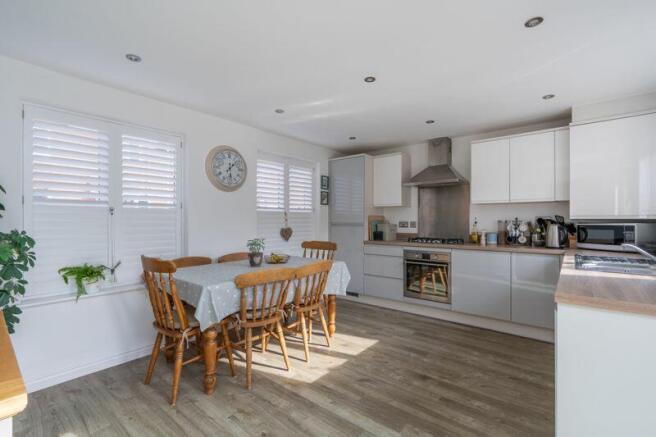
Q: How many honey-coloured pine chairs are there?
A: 6